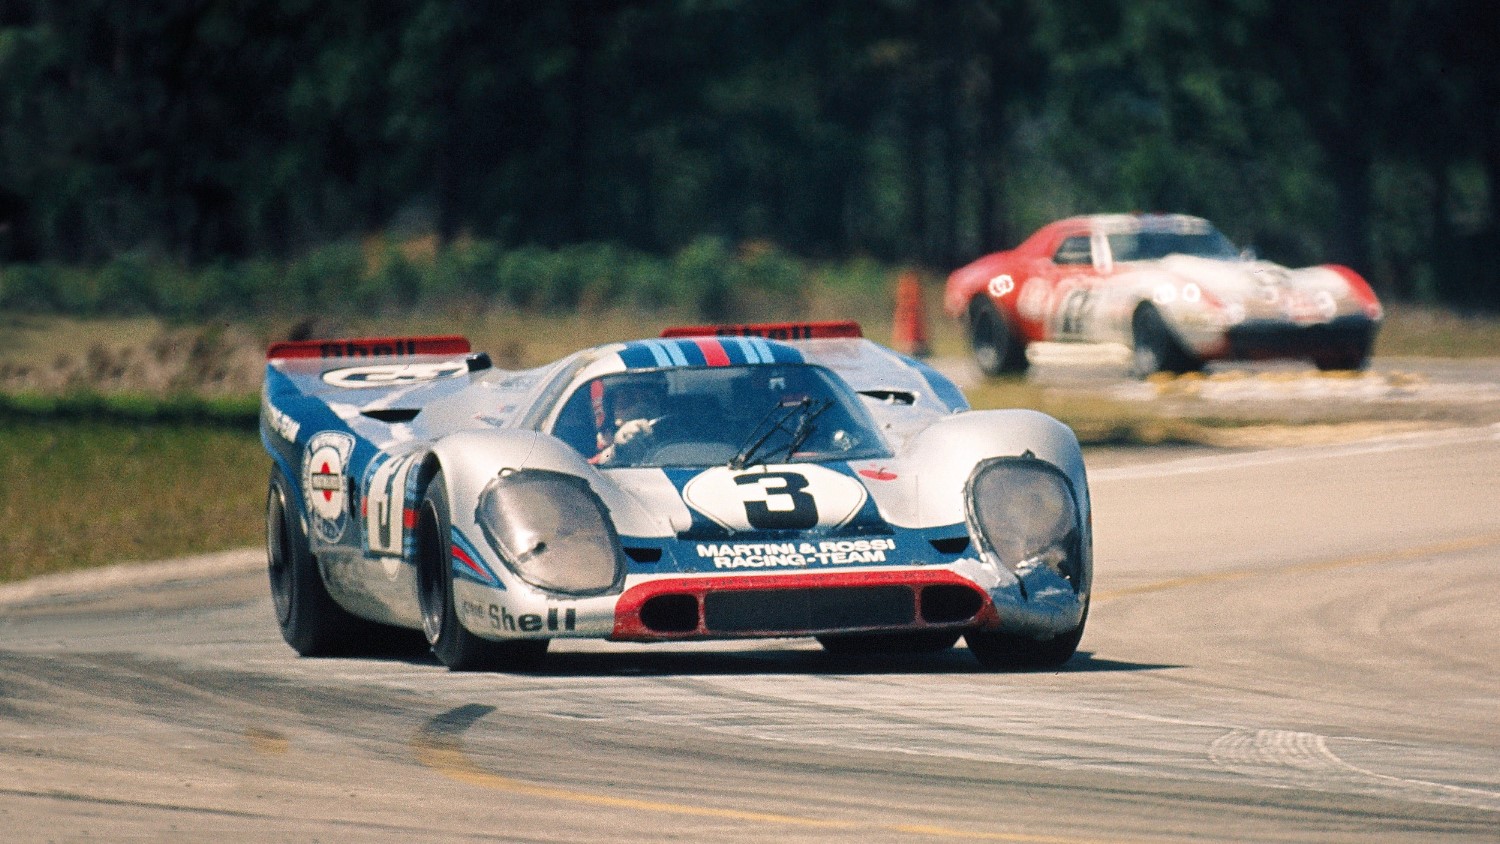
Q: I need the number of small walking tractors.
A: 0